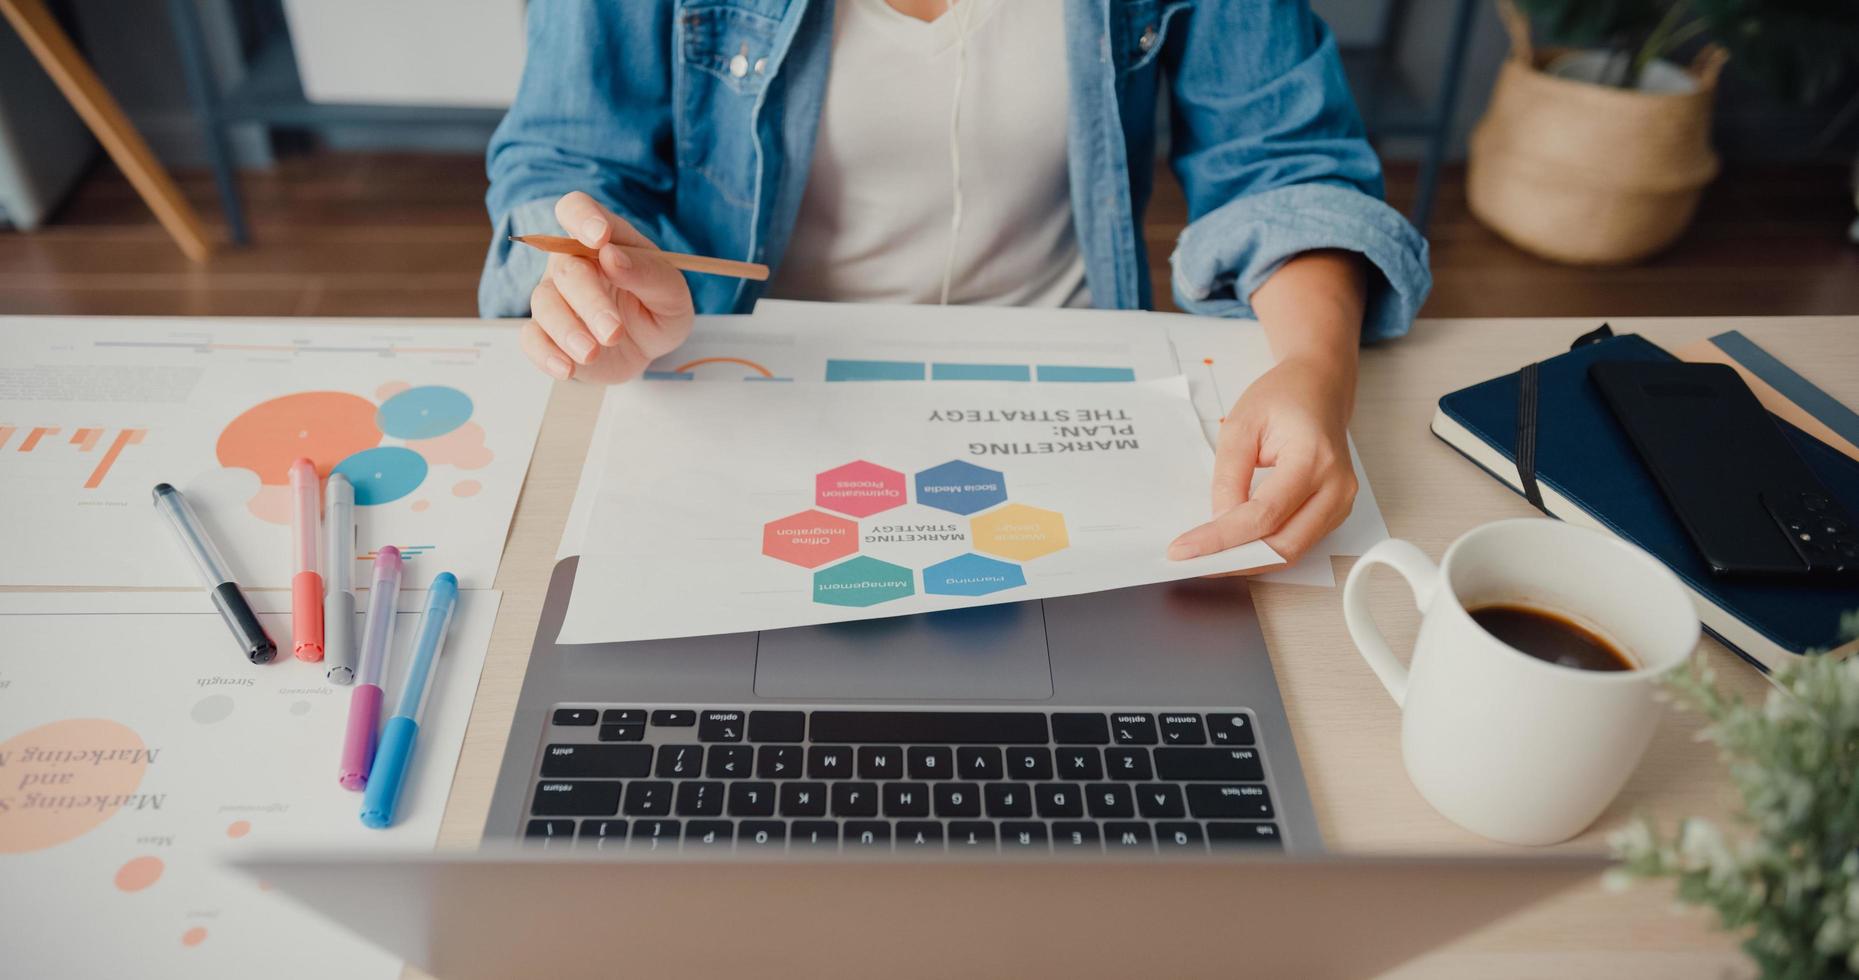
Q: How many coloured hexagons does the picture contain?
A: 6